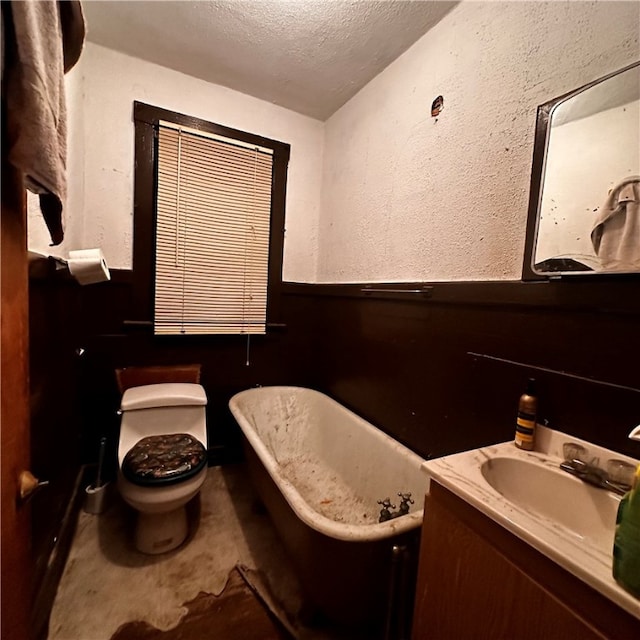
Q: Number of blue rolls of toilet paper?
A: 0